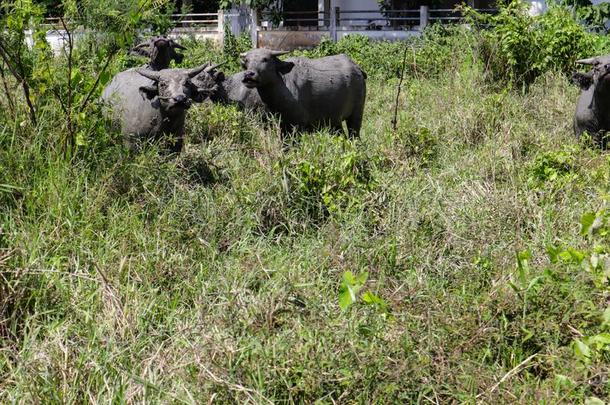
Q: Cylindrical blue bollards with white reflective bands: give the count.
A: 0